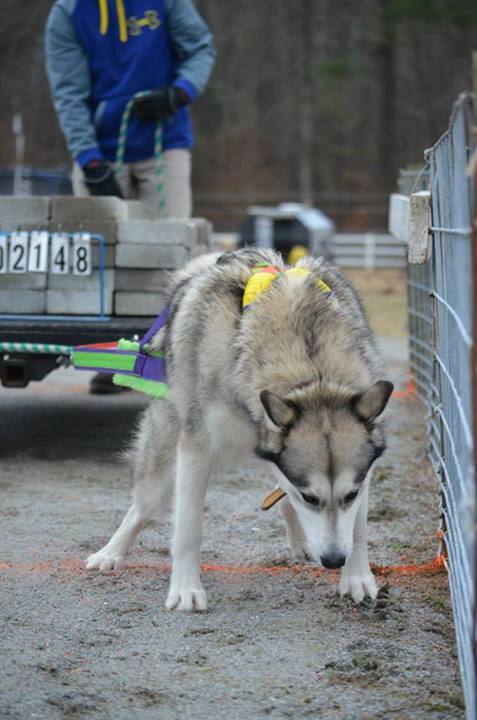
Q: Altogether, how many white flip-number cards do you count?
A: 5